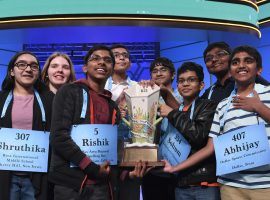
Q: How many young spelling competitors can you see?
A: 8